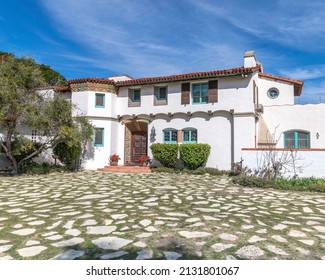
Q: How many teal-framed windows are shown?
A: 9